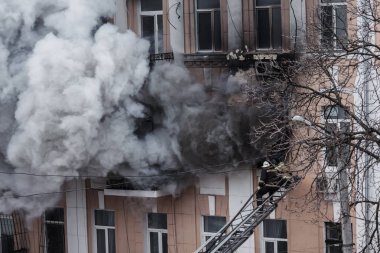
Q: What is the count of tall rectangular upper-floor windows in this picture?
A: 4